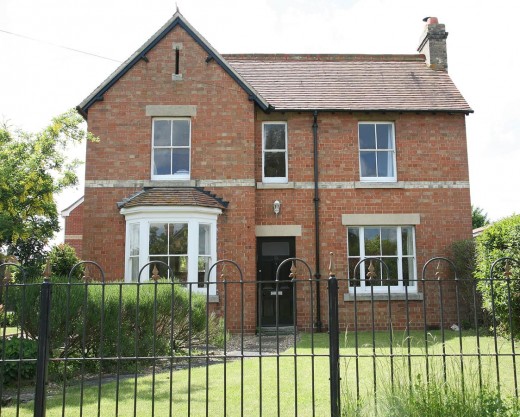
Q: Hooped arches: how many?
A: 8